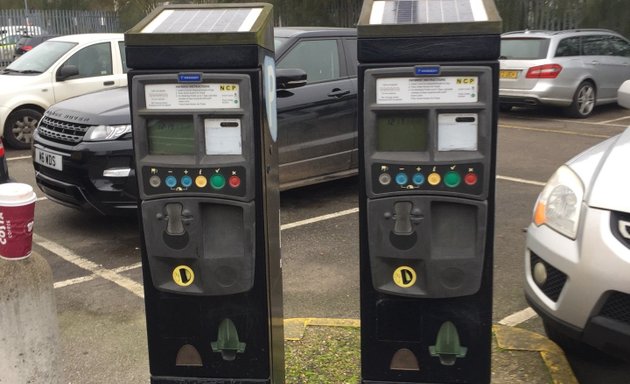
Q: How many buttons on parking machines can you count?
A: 12